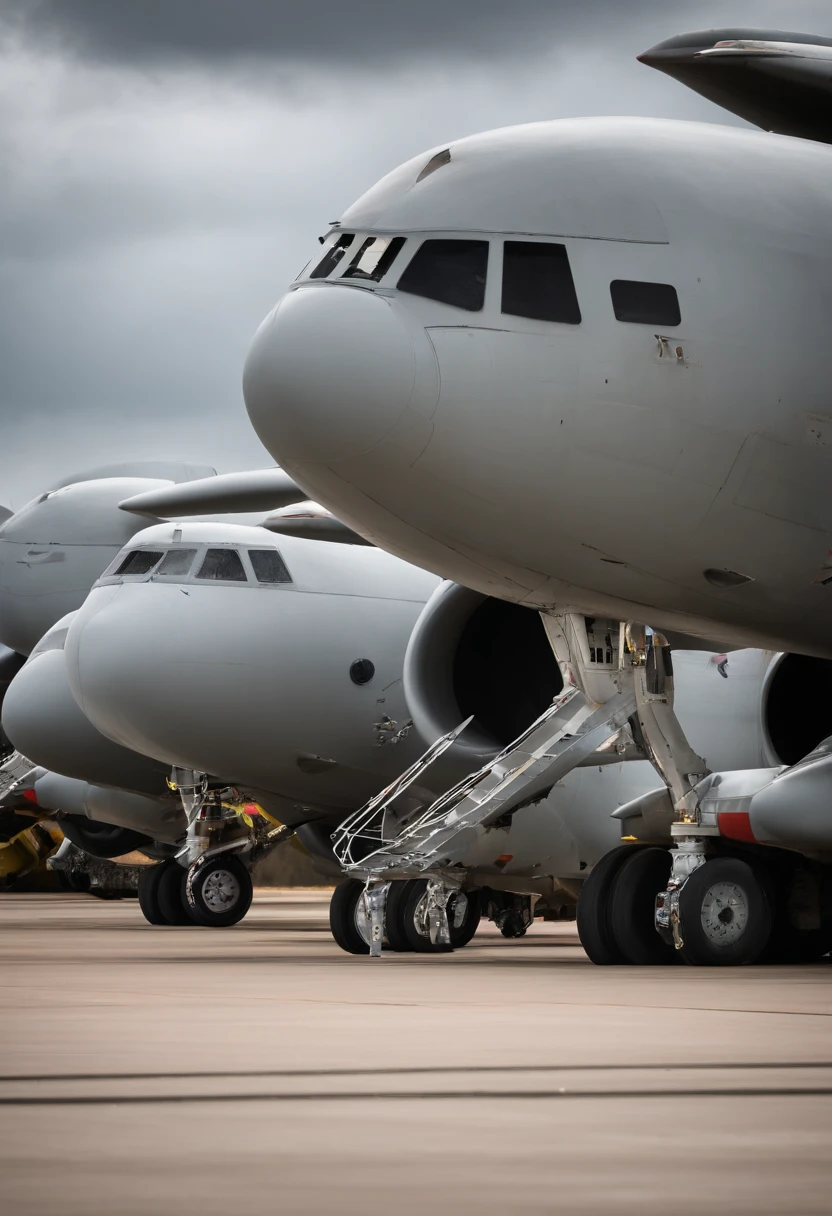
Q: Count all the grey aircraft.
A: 4